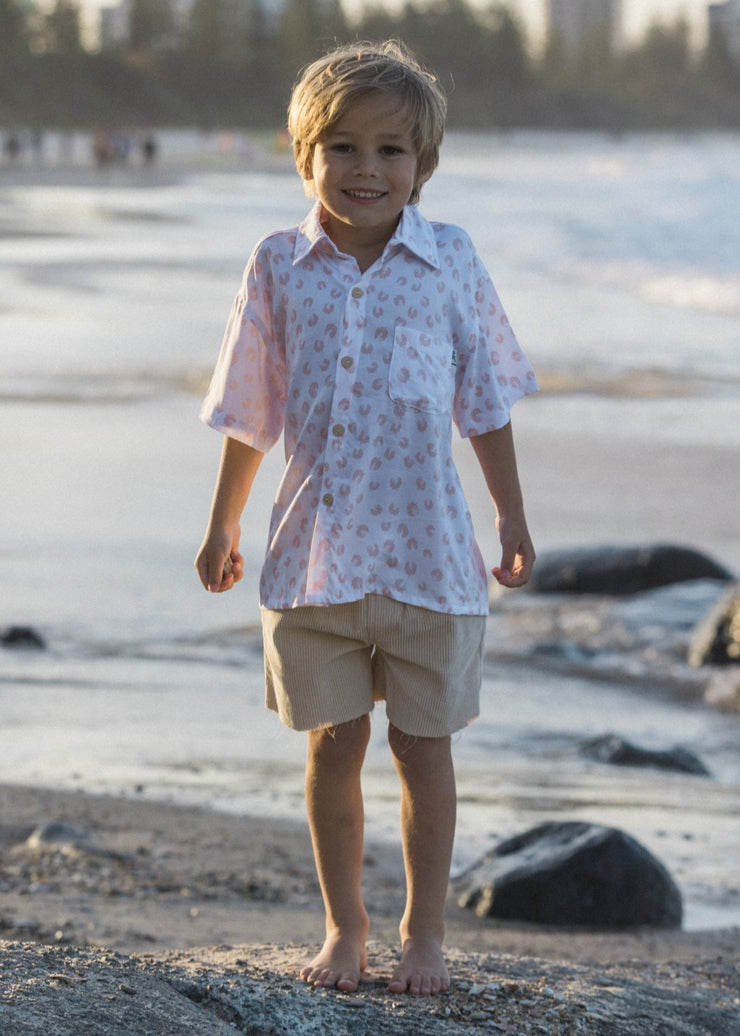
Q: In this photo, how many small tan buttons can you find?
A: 4